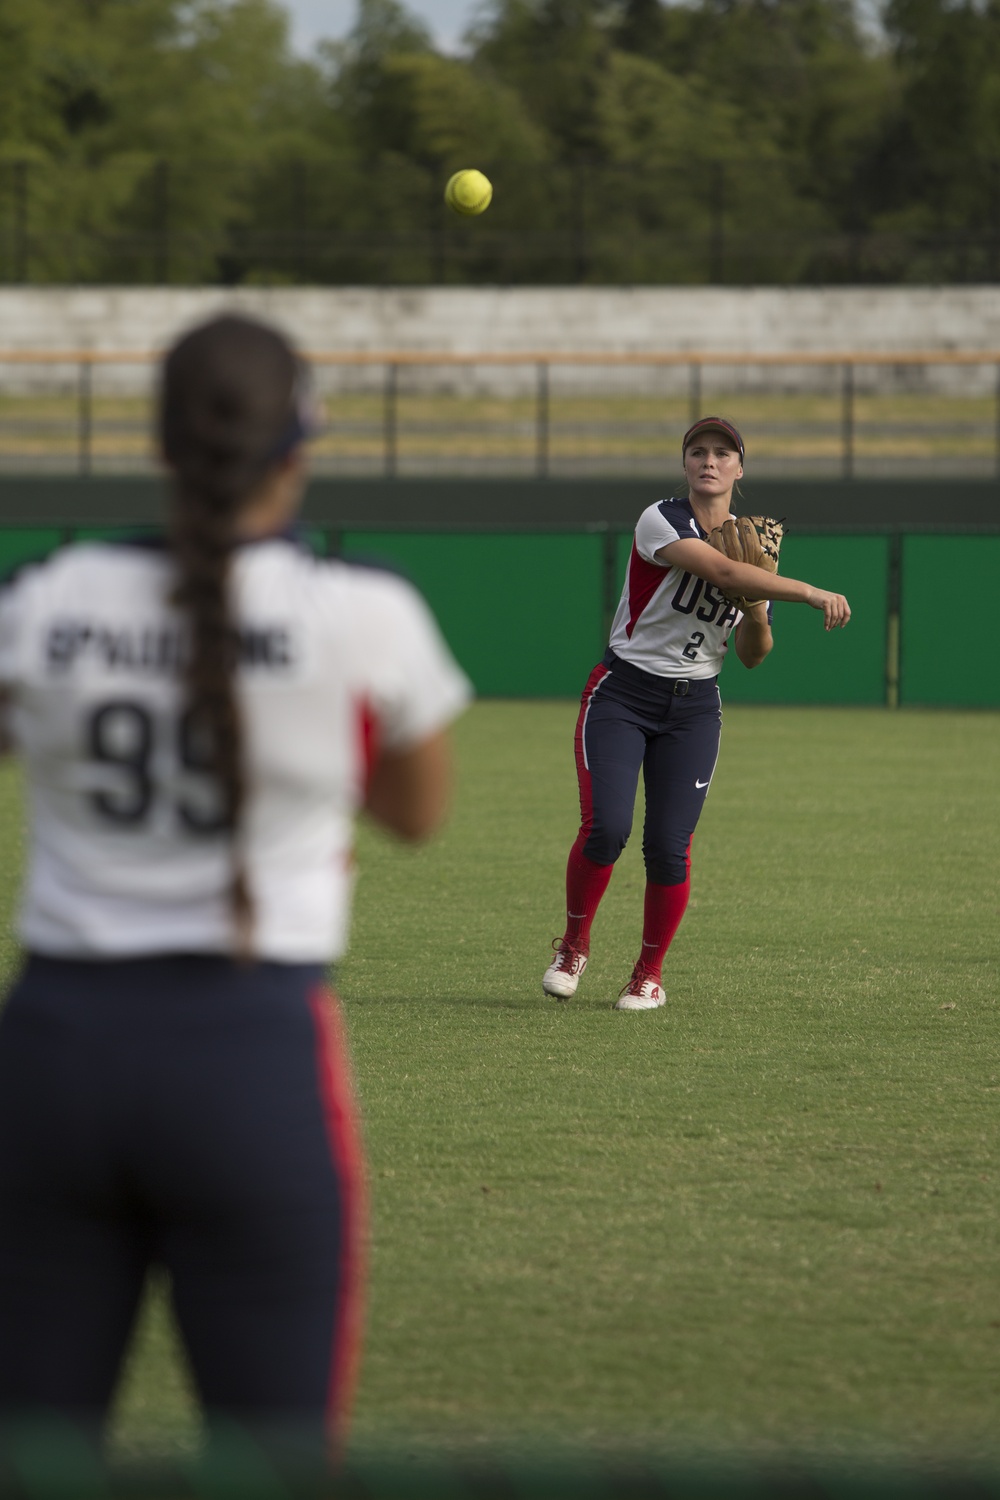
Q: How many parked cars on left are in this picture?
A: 0